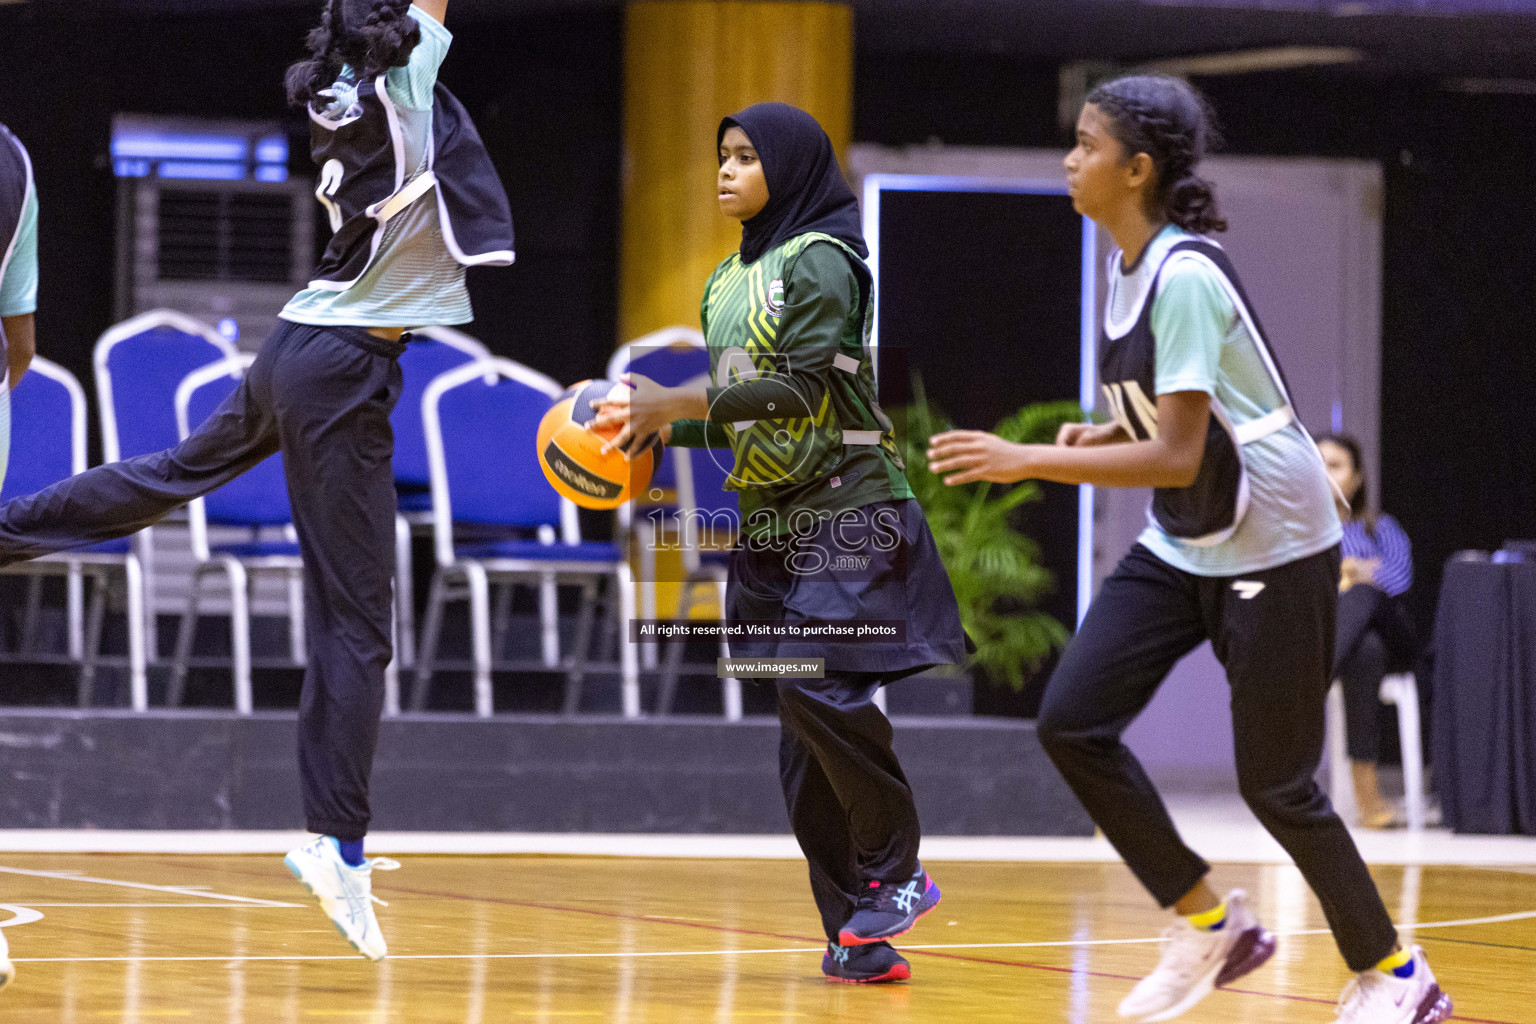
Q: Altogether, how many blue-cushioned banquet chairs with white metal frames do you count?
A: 7